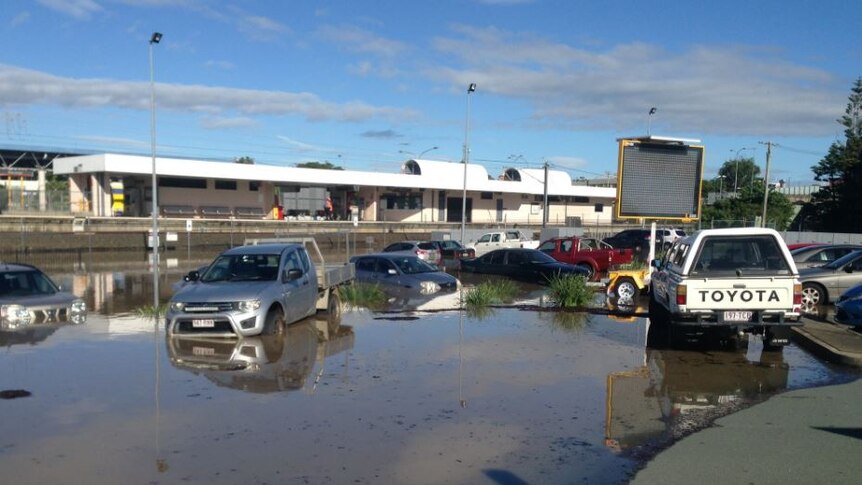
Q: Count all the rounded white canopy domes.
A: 2